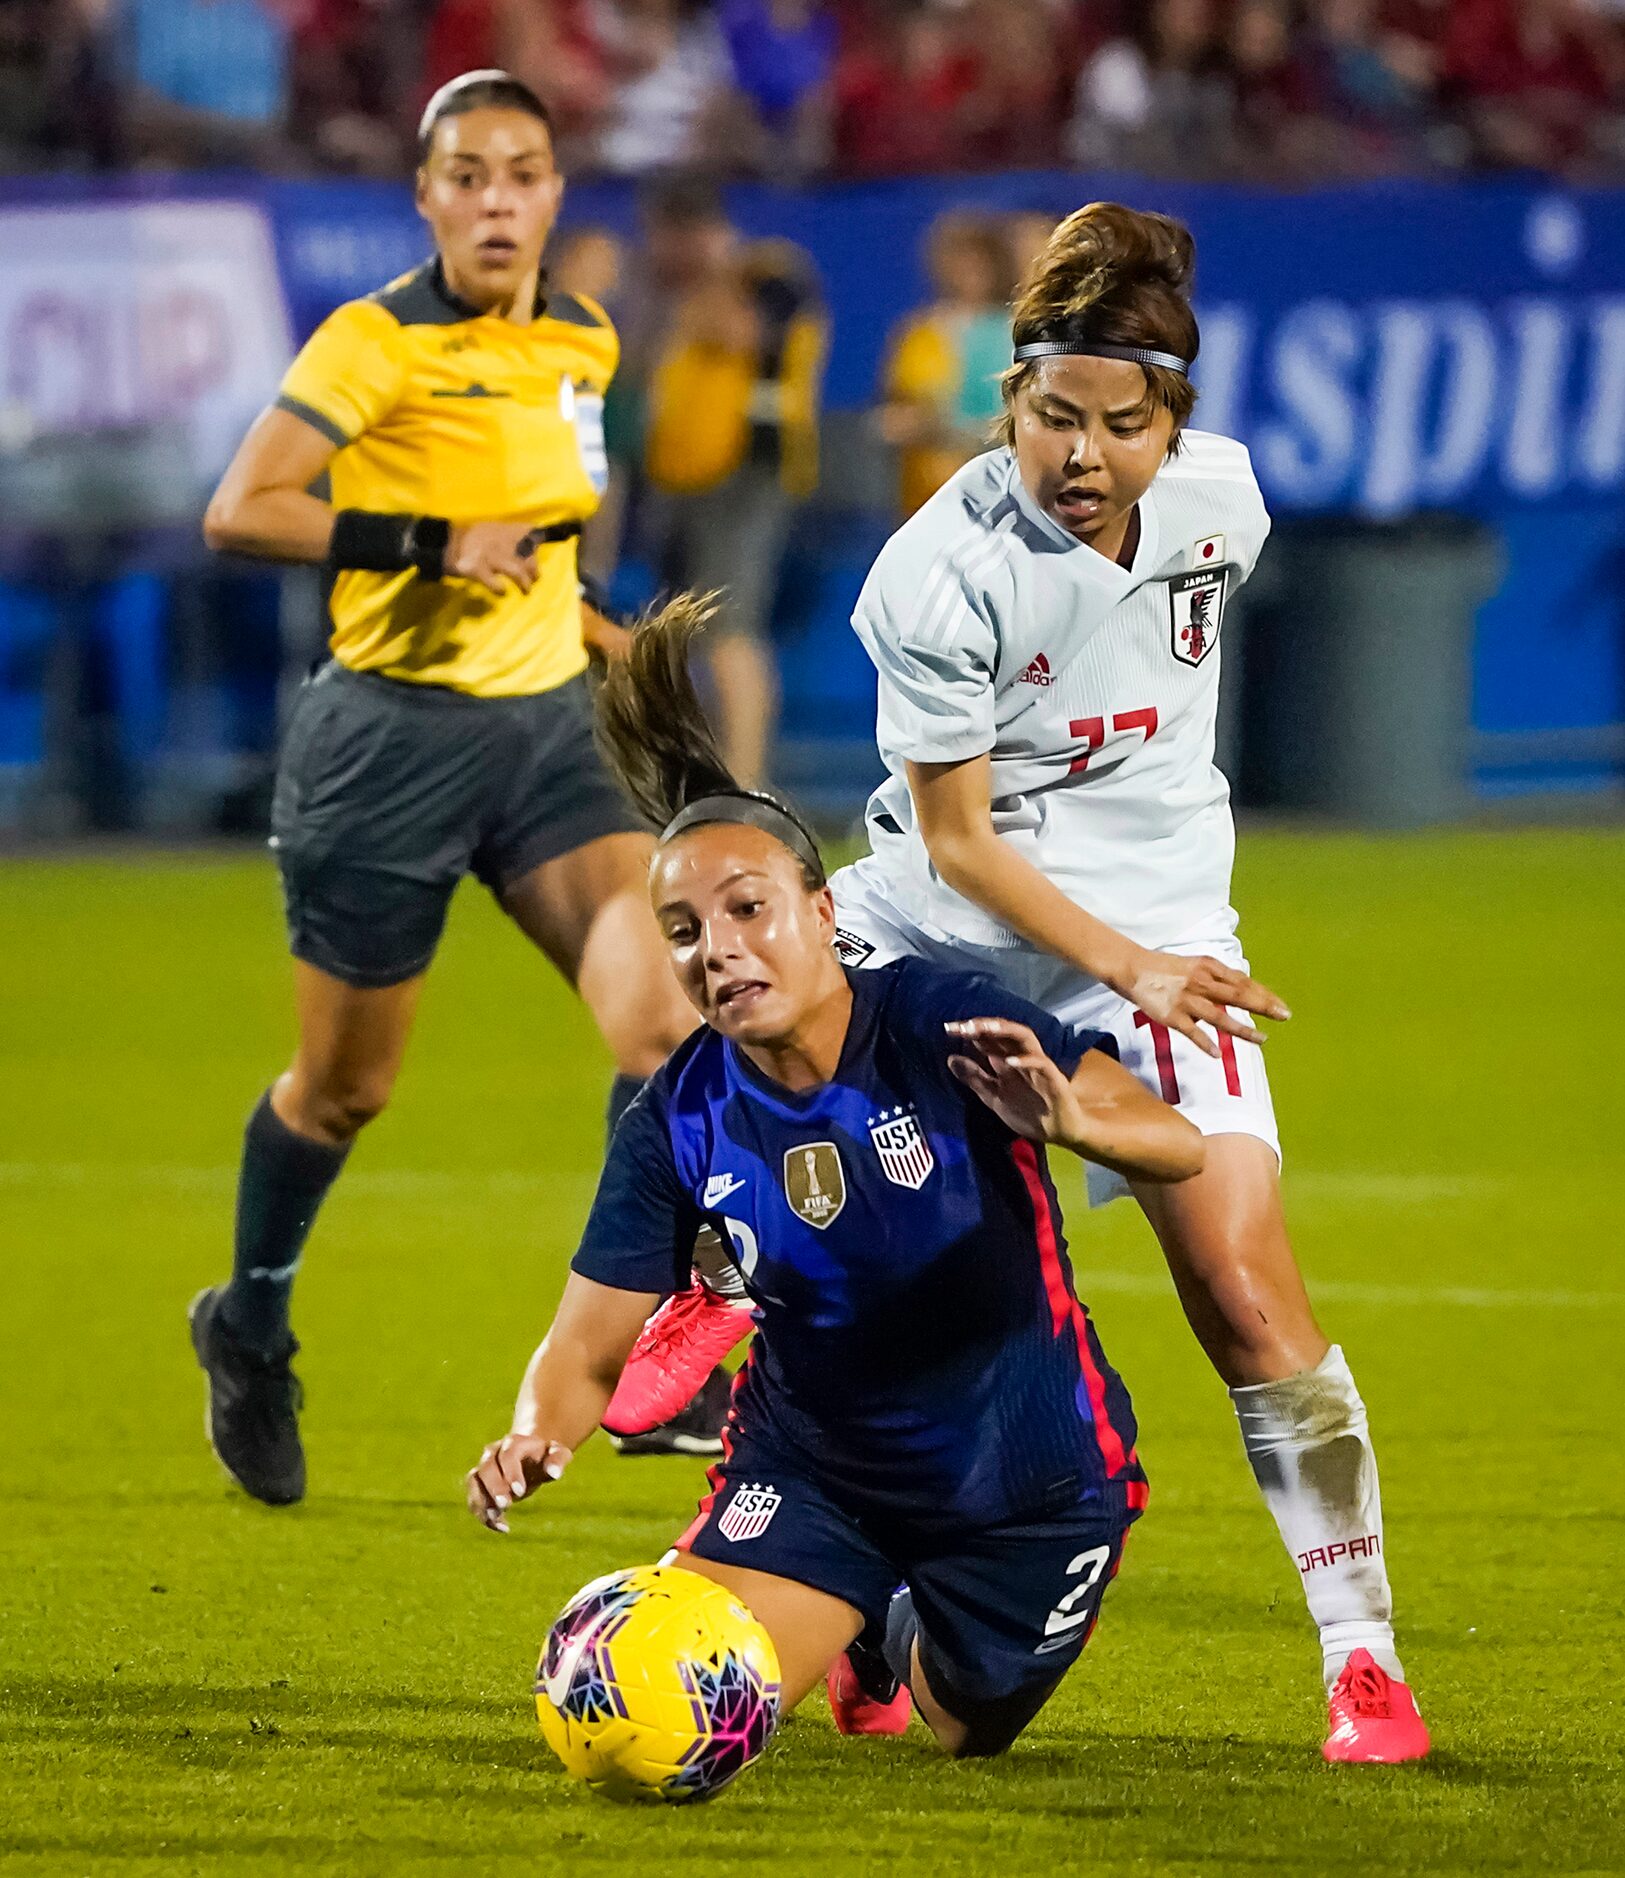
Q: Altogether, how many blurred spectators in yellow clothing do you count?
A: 2